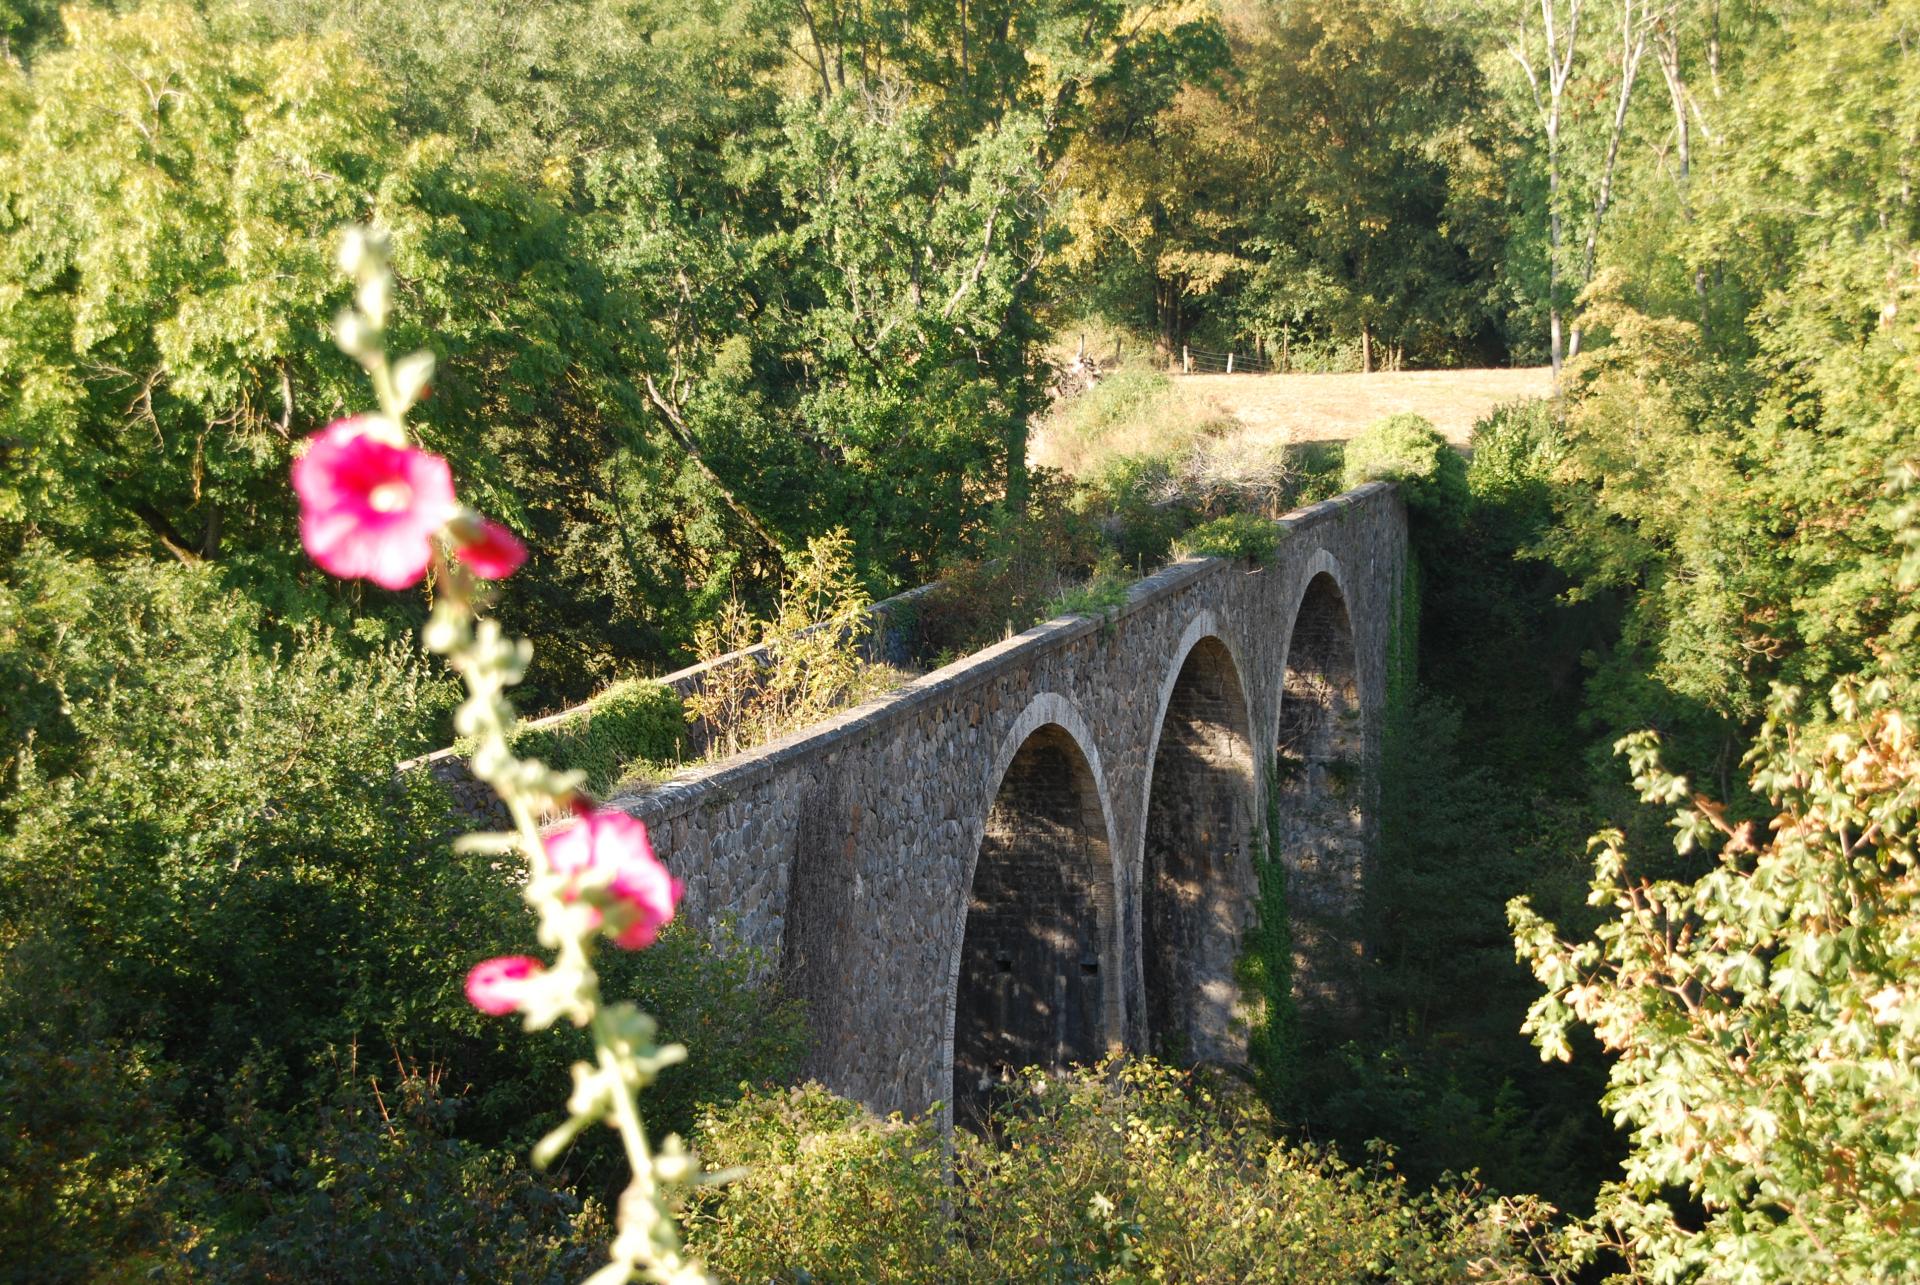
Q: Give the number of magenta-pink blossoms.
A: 4